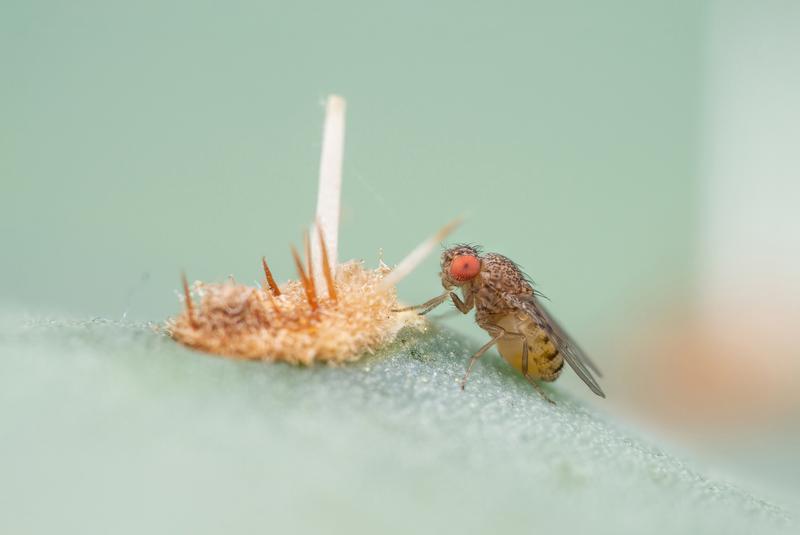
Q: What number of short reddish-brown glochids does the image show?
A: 5